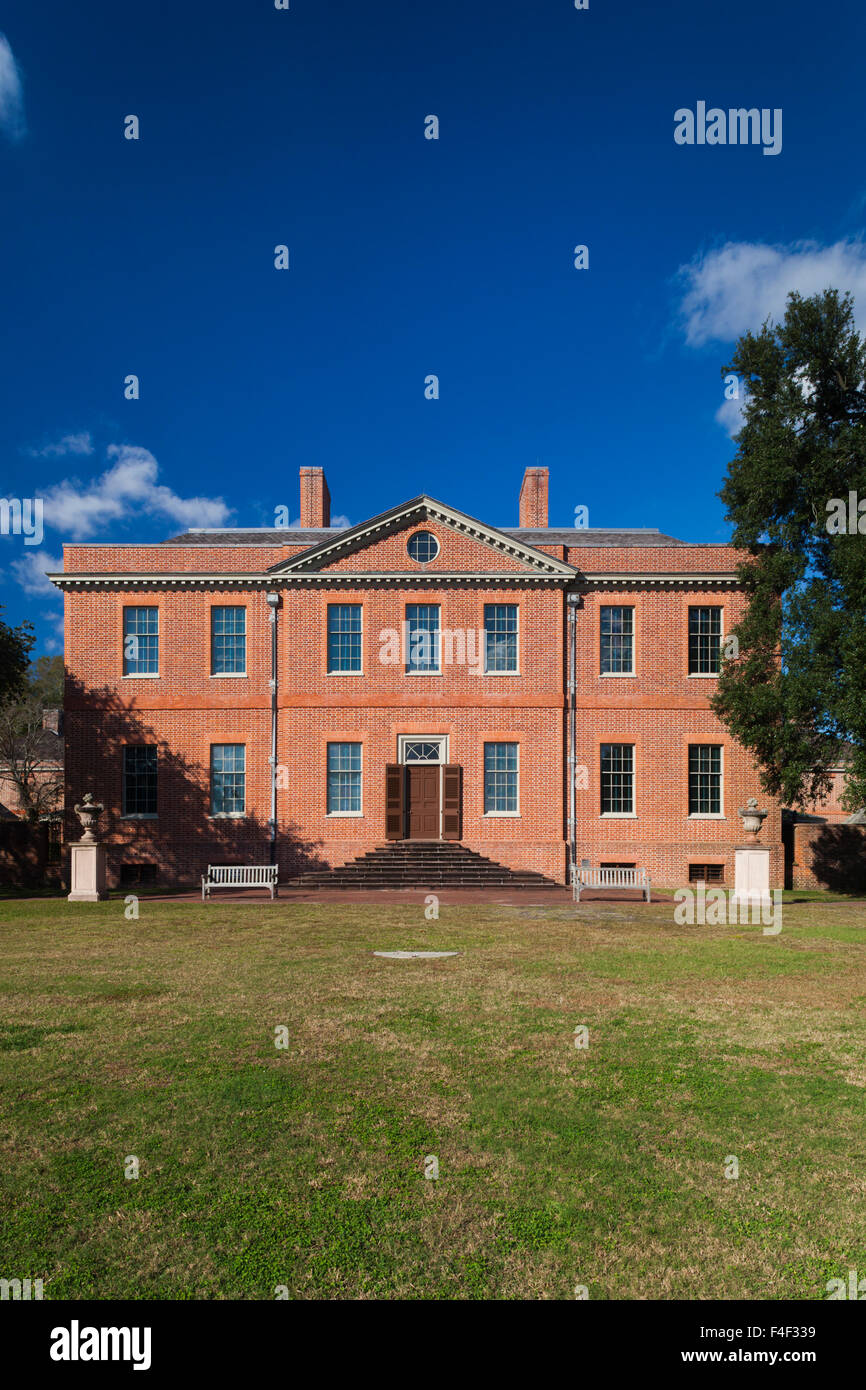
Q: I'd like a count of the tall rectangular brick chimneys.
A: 2